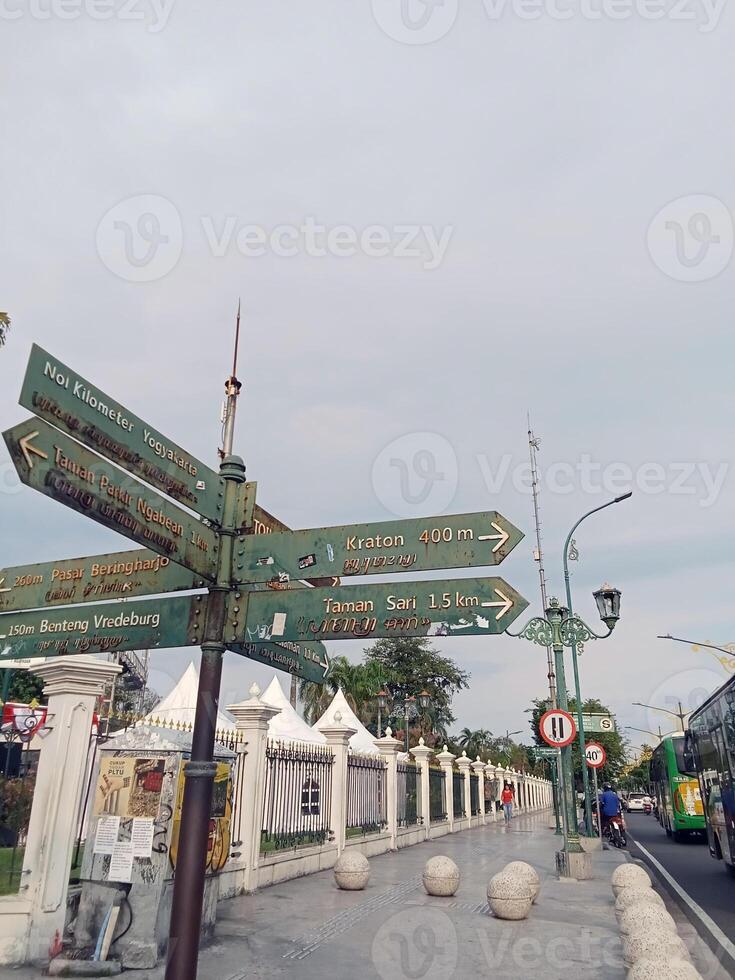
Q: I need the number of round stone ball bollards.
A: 9